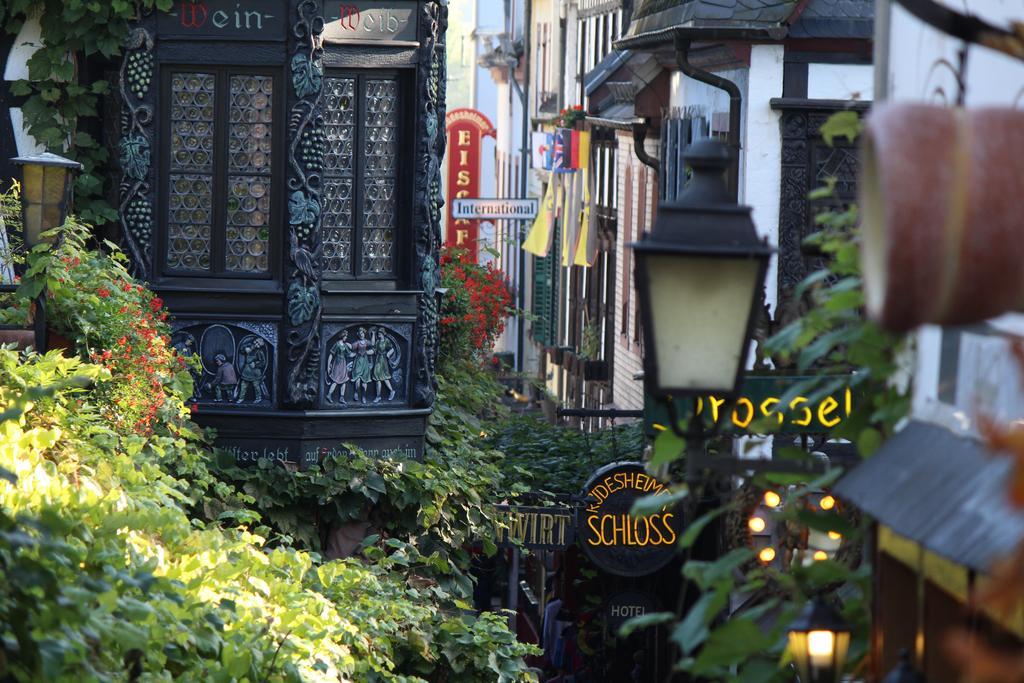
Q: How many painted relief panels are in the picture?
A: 2